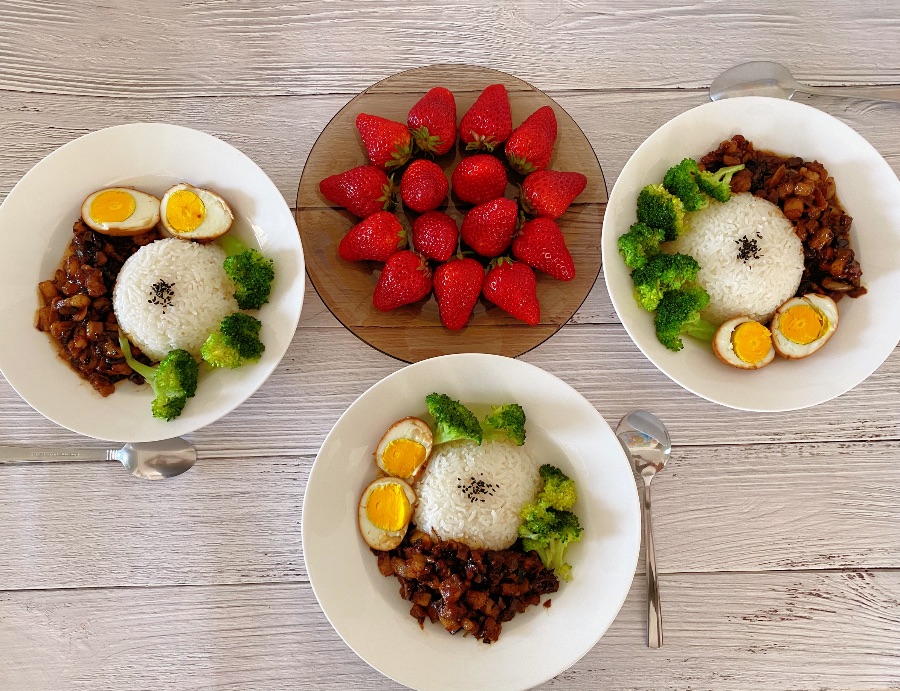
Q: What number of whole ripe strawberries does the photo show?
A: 15